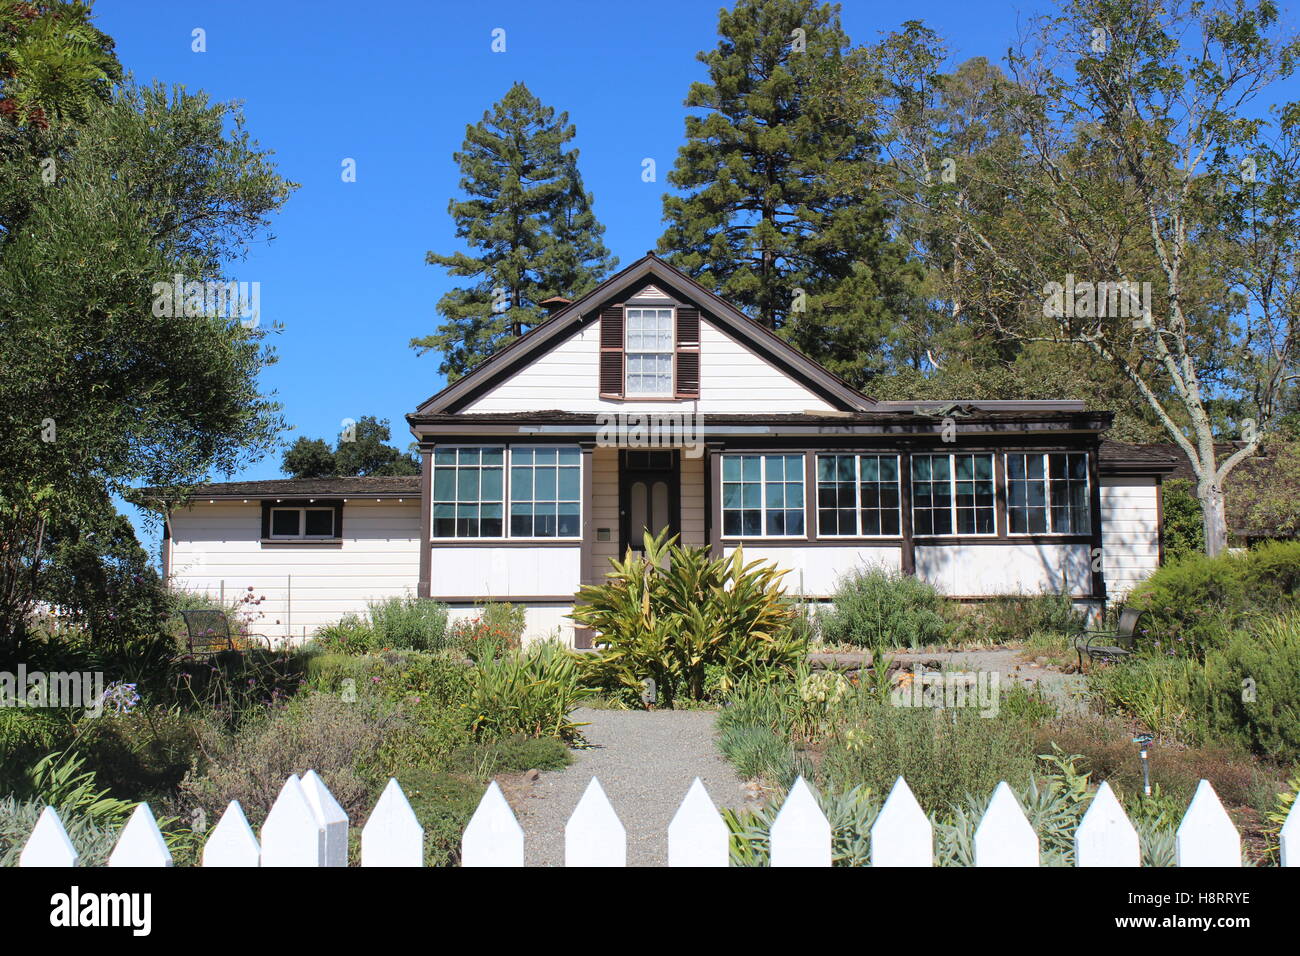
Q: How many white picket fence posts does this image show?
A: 15